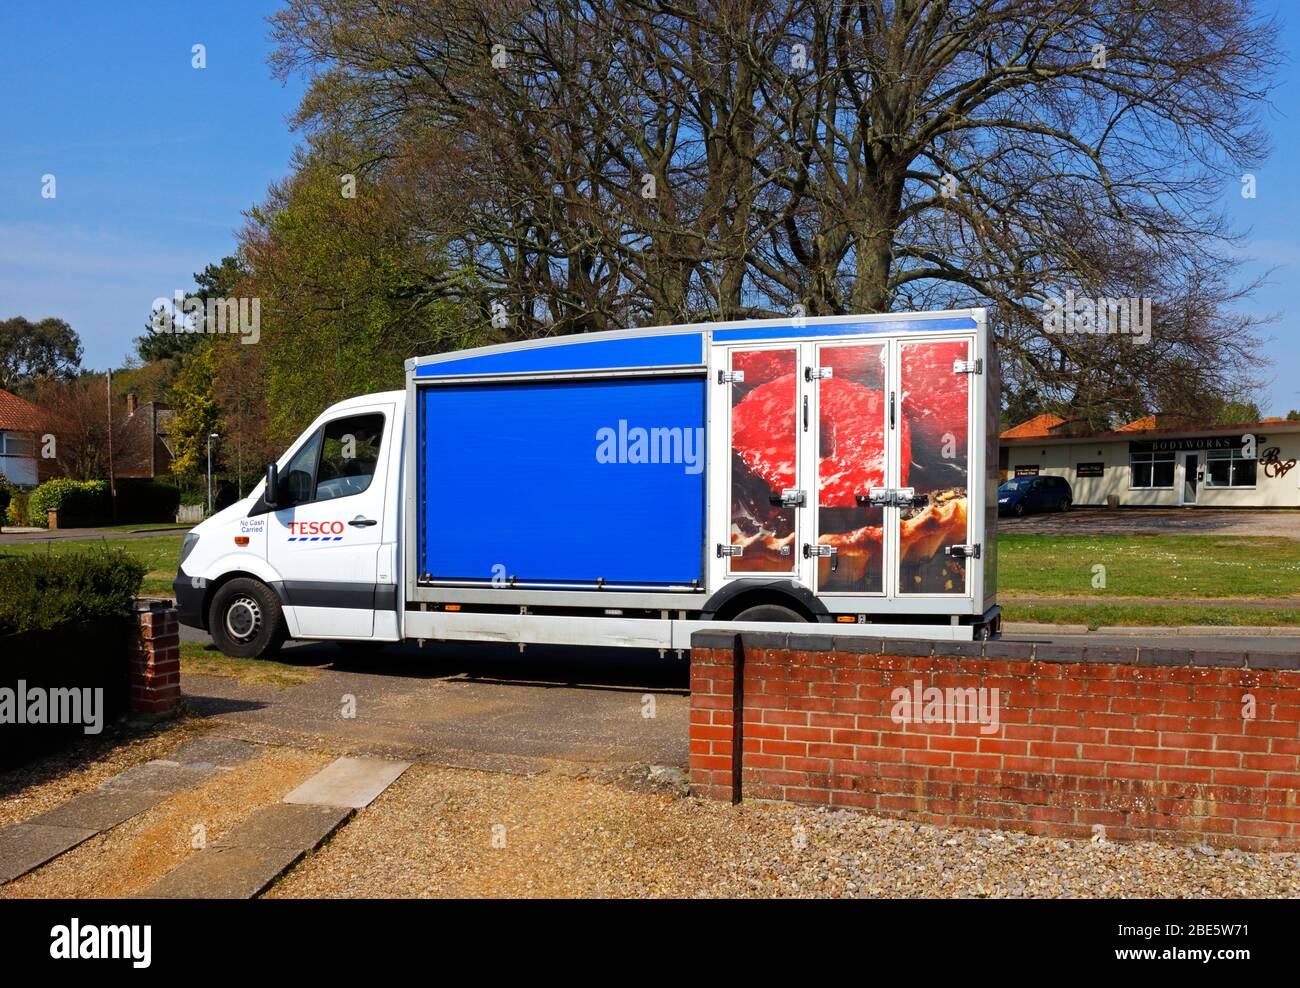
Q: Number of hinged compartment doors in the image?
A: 3